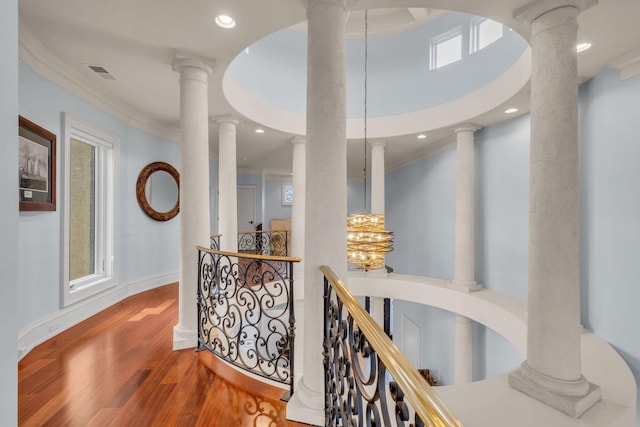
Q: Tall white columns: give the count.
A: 7